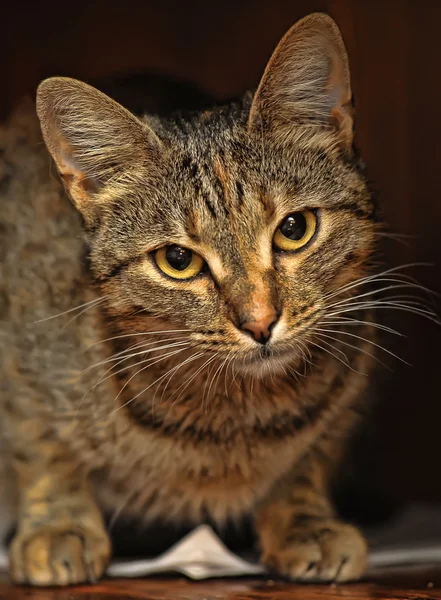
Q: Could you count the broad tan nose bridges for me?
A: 1